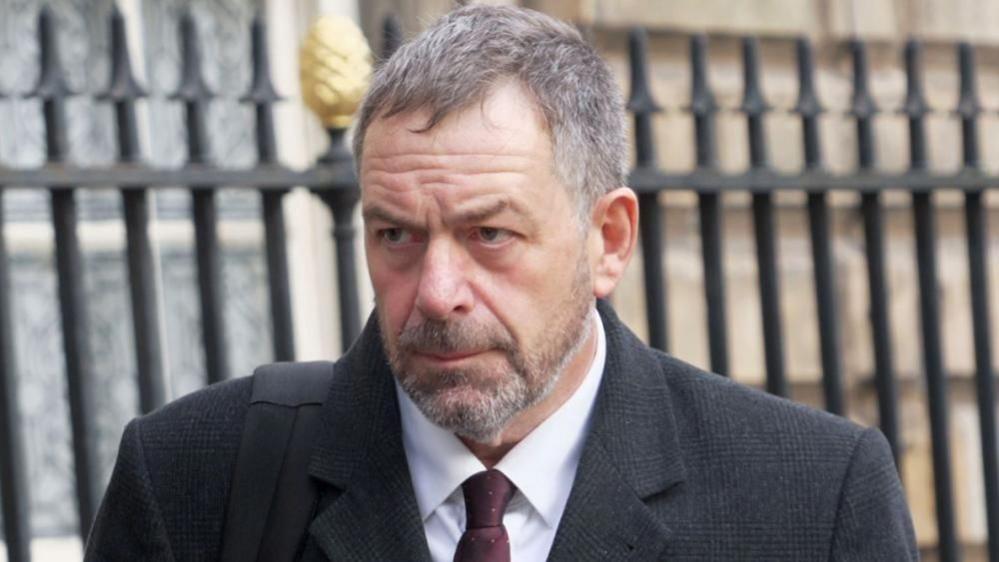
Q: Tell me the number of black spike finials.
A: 12